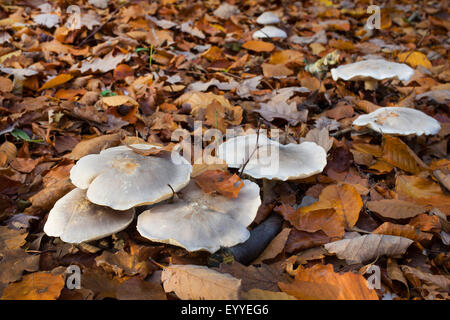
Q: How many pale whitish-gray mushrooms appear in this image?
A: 8